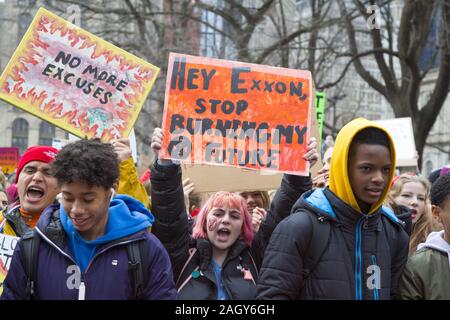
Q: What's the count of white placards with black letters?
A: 1